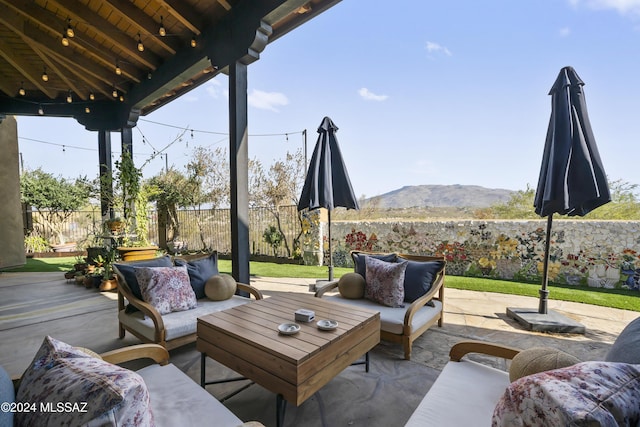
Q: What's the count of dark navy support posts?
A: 3